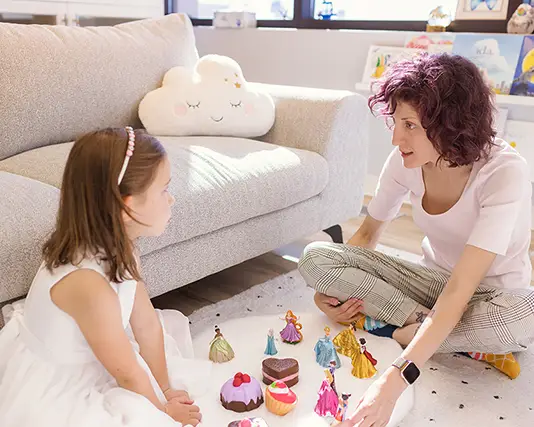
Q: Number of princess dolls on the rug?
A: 9